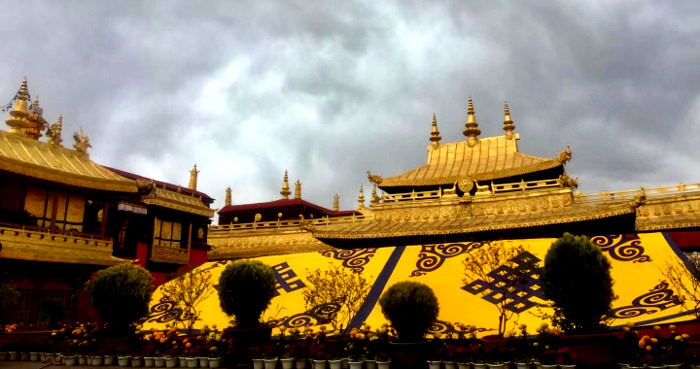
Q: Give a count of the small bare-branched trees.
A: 4